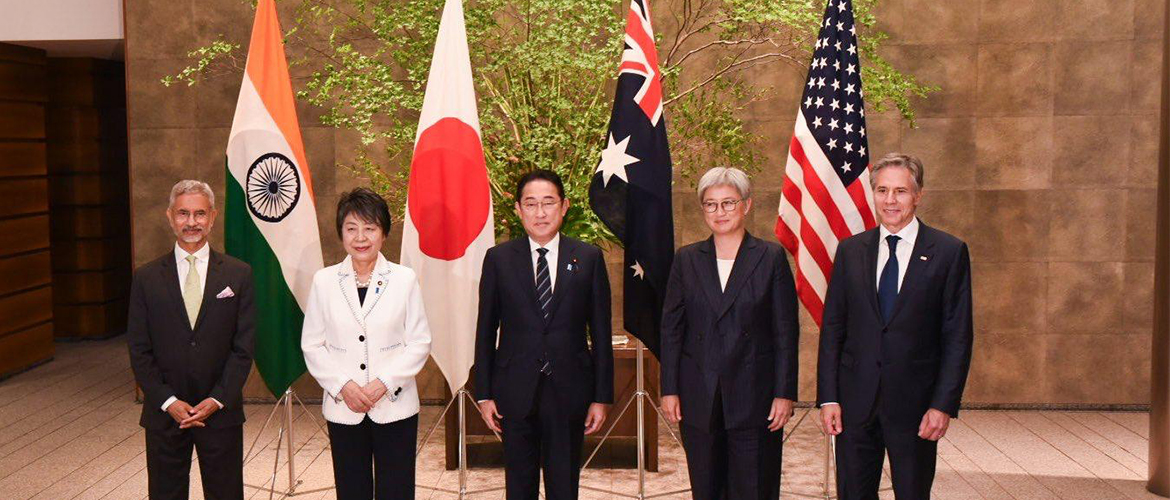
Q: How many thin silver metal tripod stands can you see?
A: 4